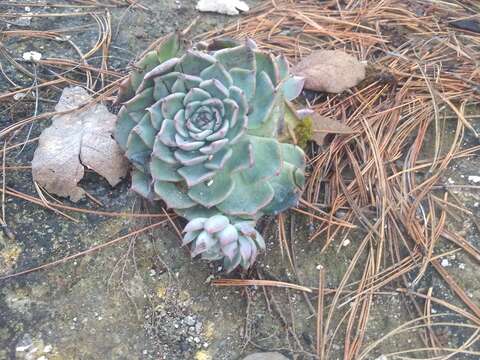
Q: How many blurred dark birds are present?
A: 0